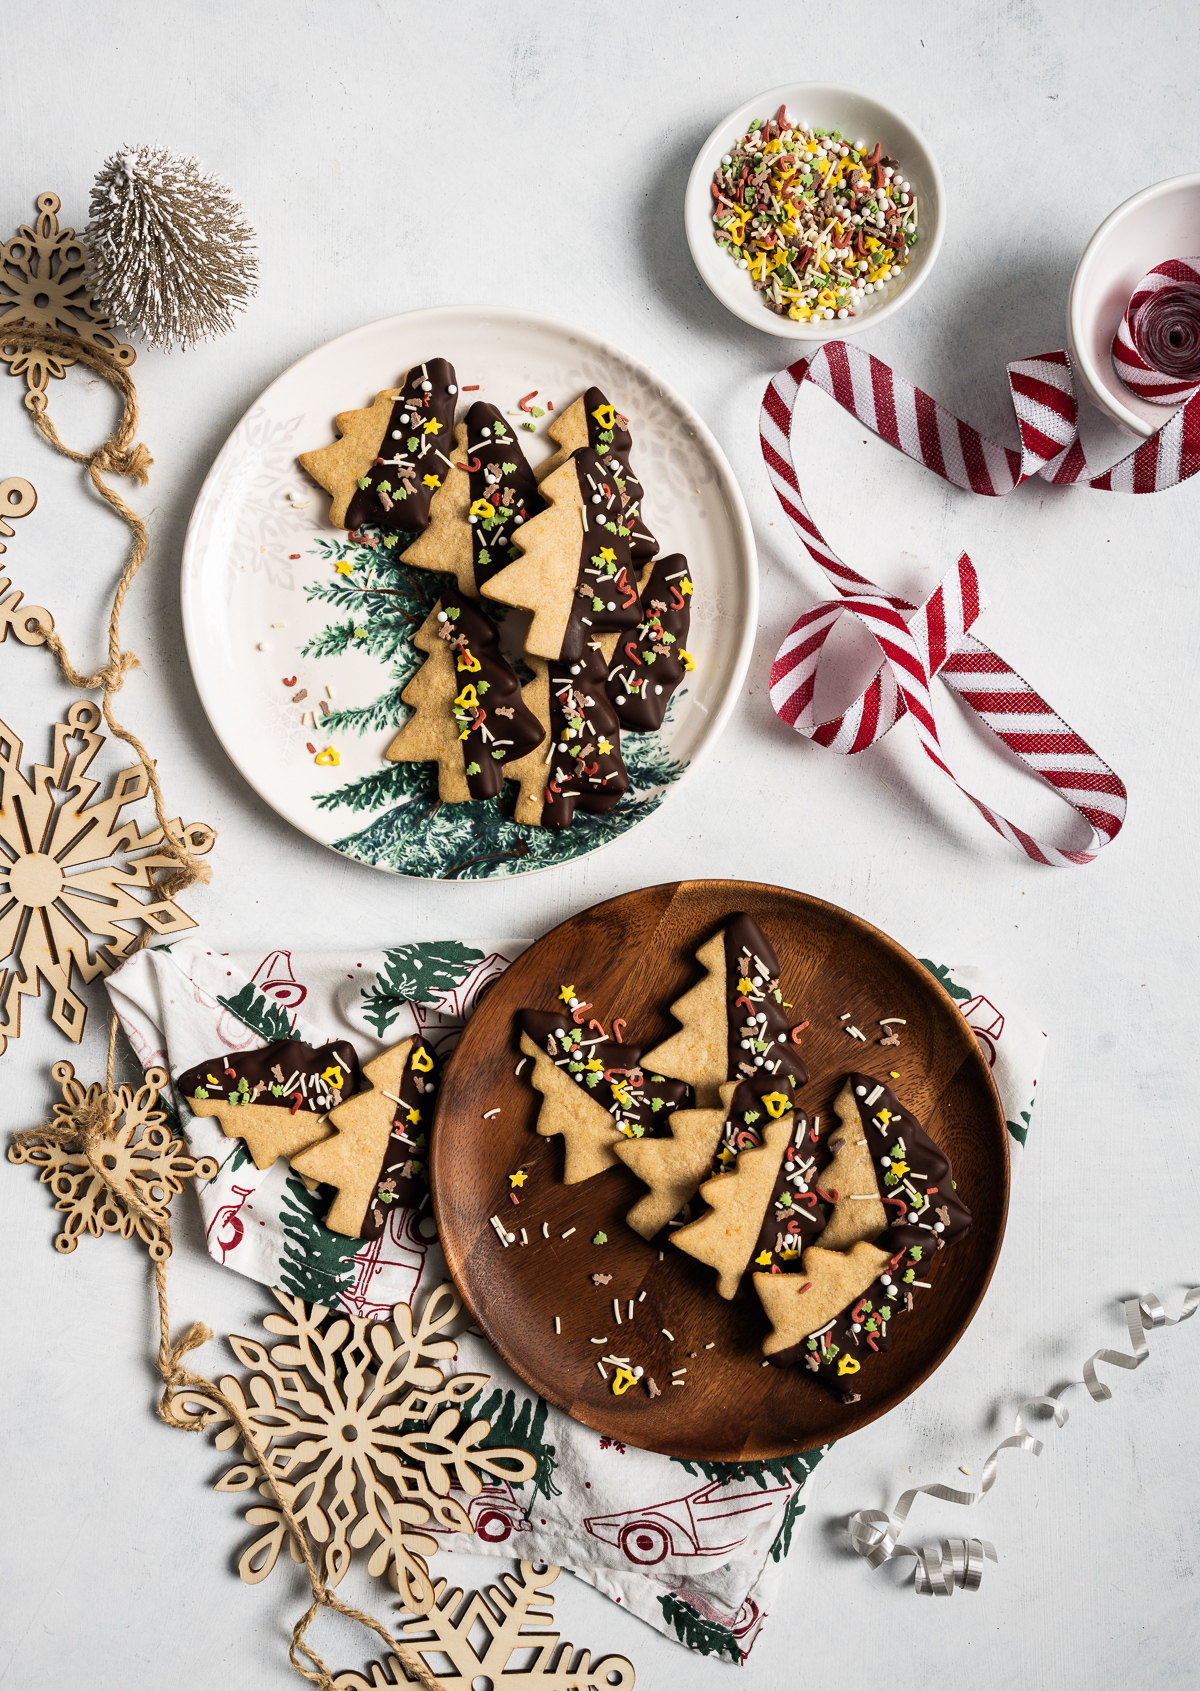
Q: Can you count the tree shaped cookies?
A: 15